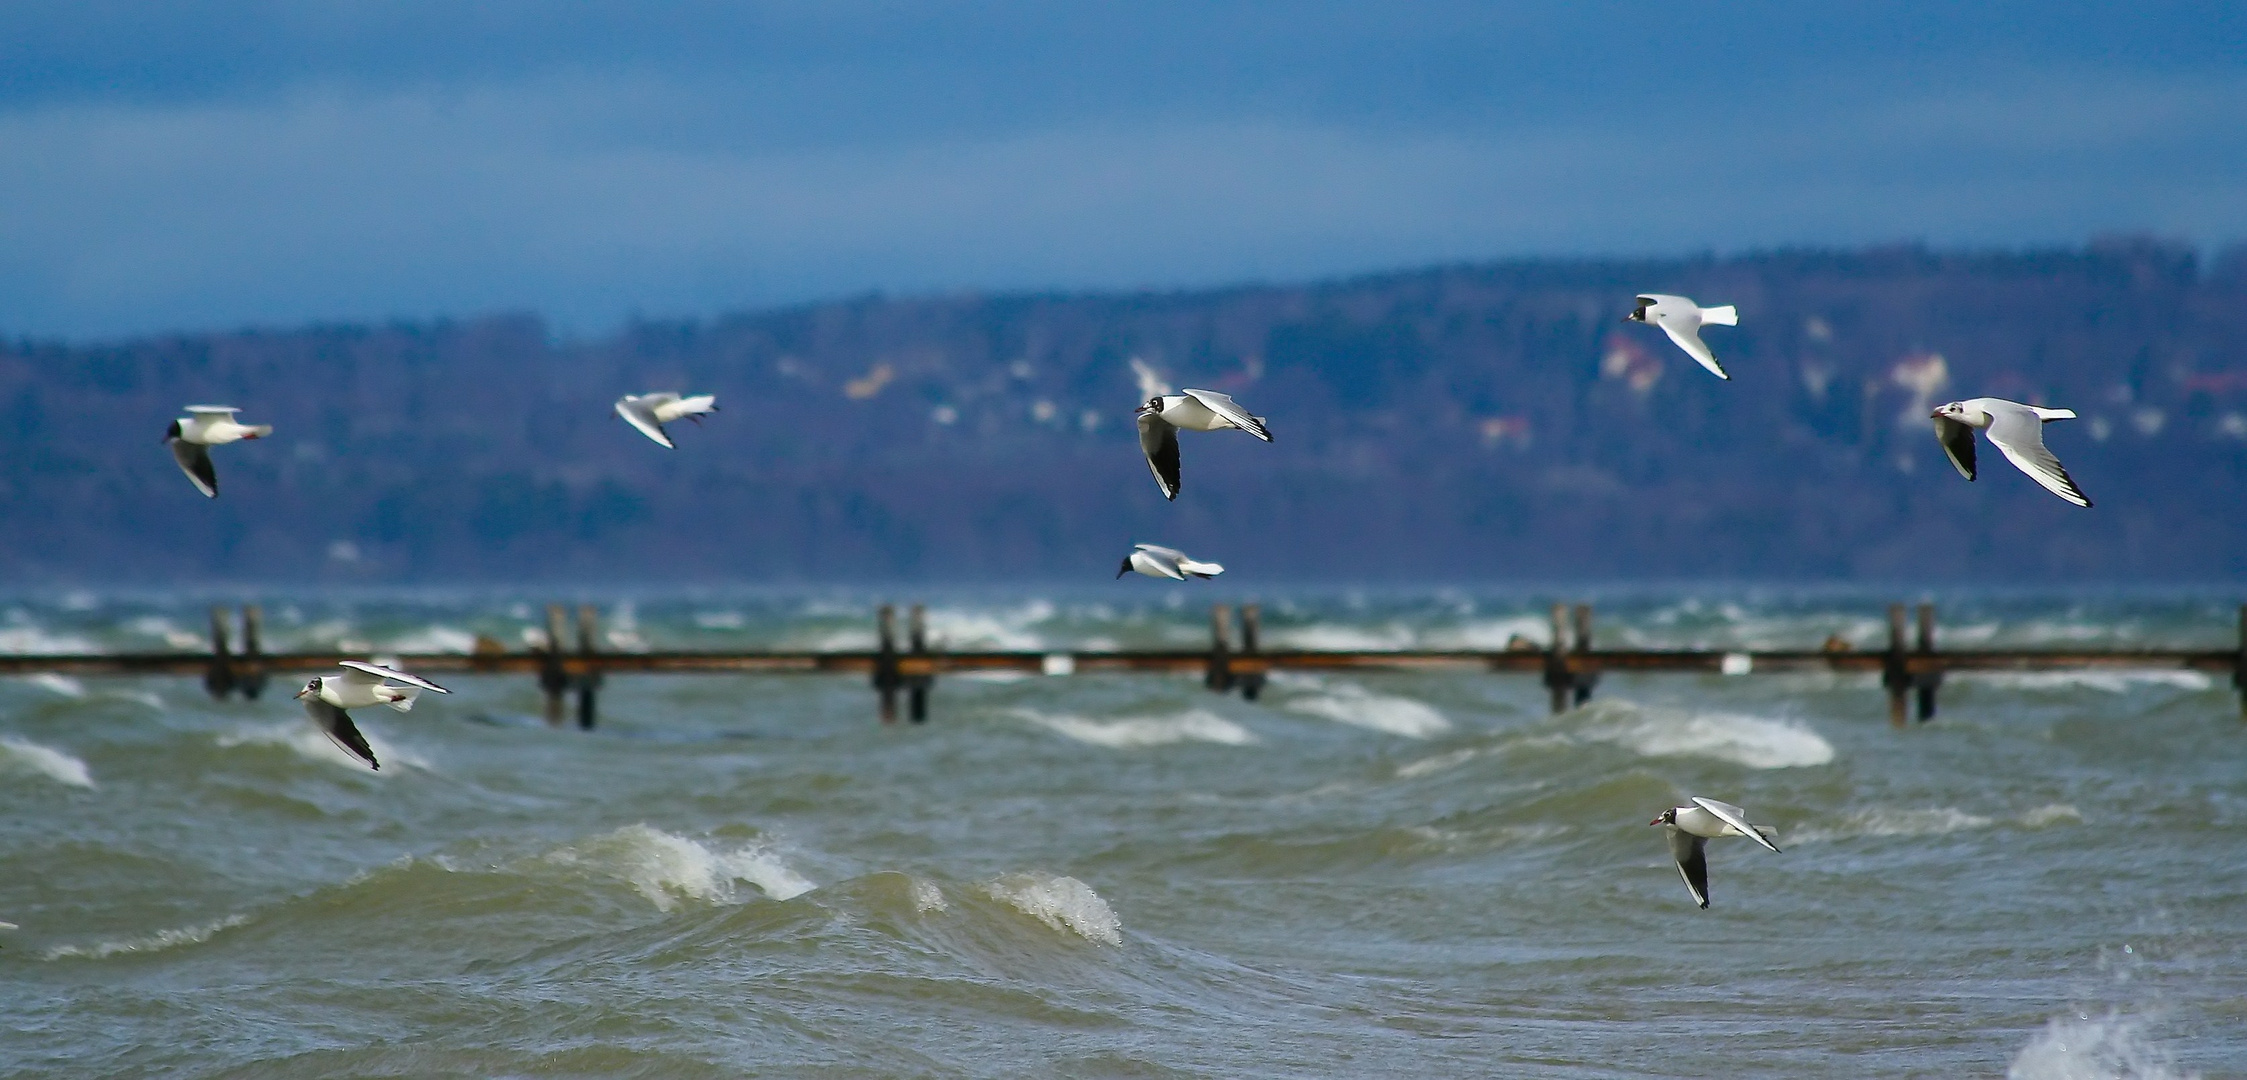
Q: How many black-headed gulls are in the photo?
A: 8